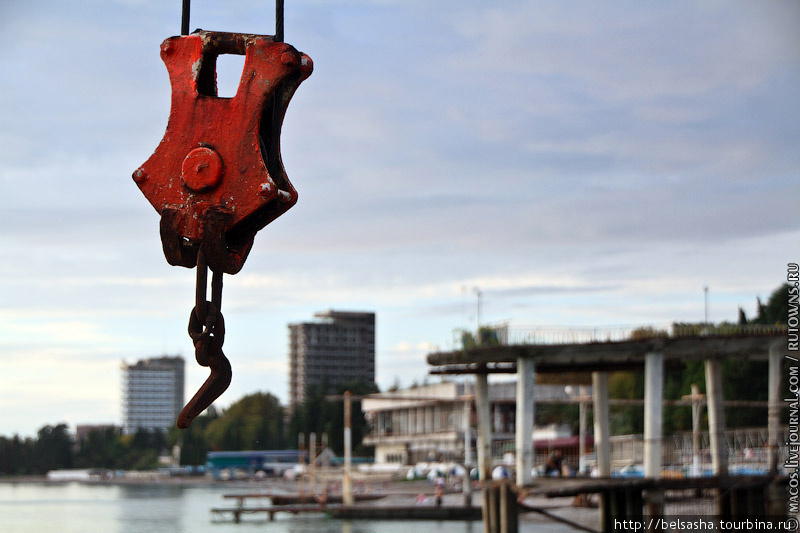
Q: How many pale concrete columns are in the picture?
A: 6